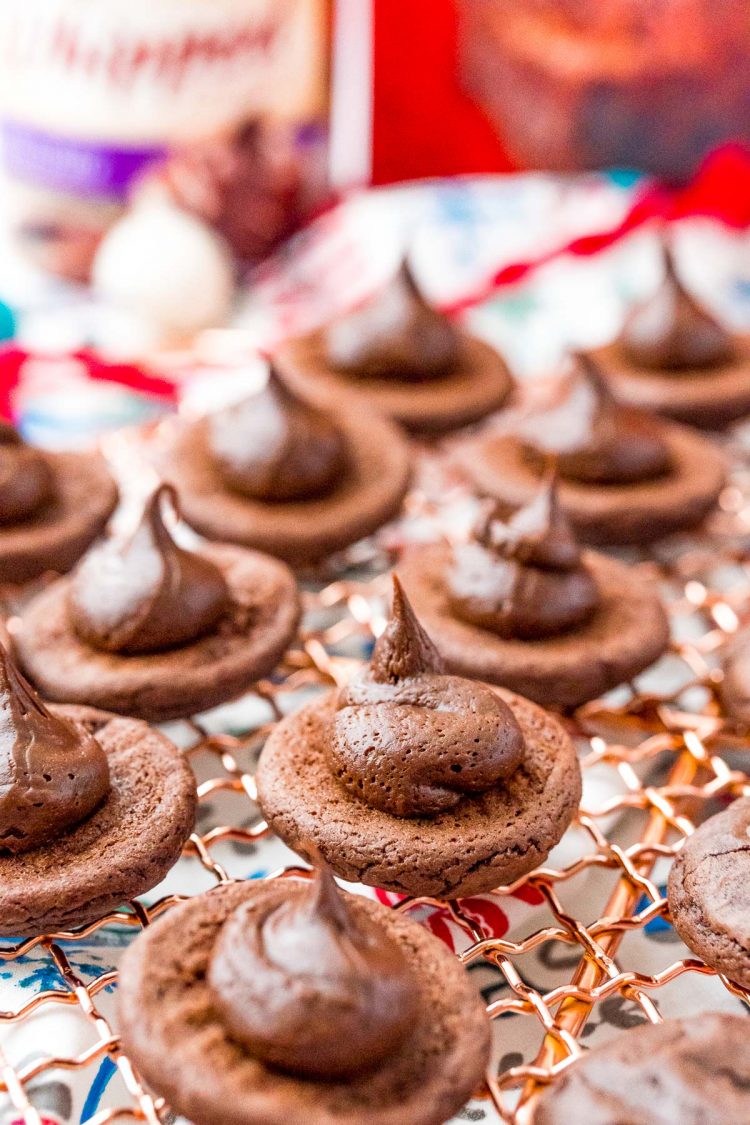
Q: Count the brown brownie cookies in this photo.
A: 13